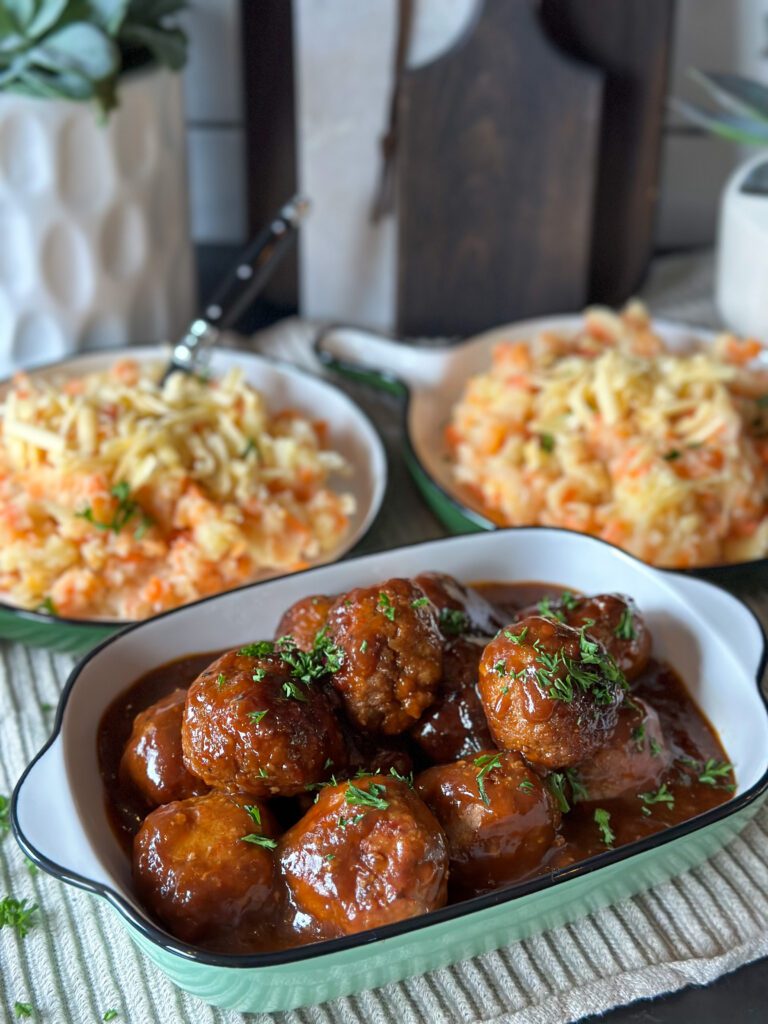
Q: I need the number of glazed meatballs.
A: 12